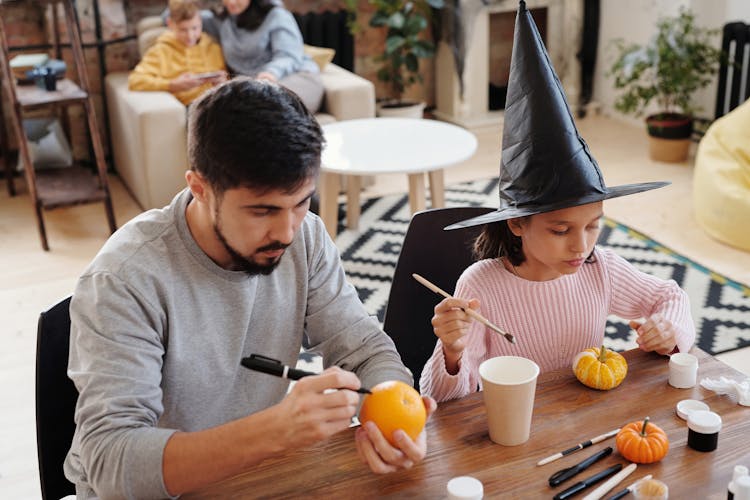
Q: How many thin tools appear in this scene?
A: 7